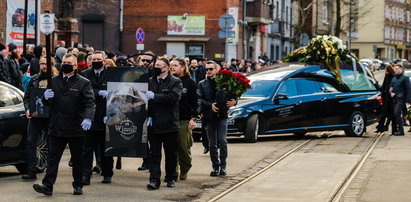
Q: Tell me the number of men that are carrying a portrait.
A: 2